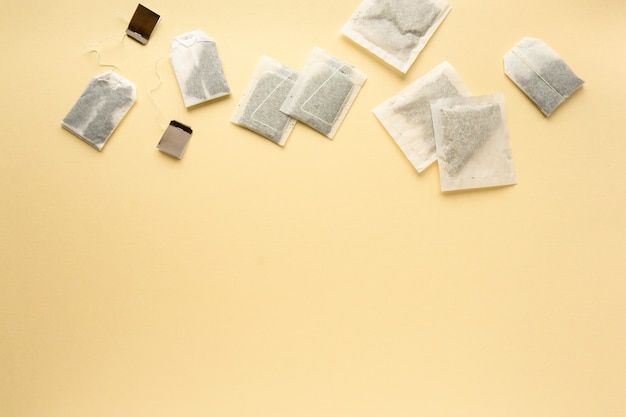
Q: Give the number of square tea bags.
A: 5